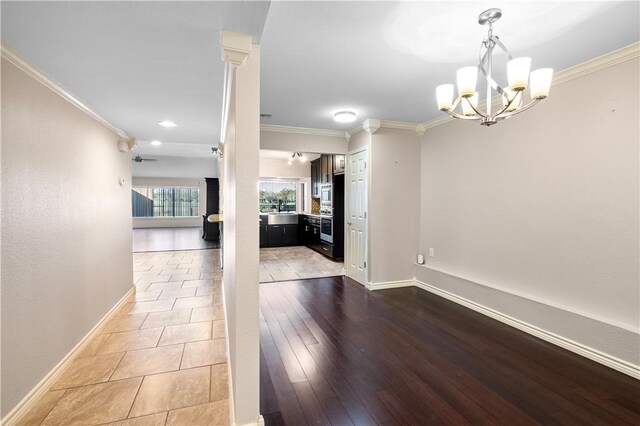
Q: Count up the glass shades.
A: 6